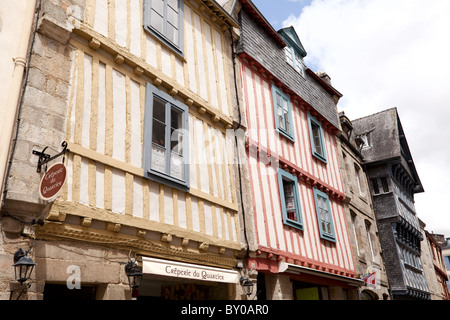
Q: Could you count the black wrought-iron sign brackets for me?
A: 1